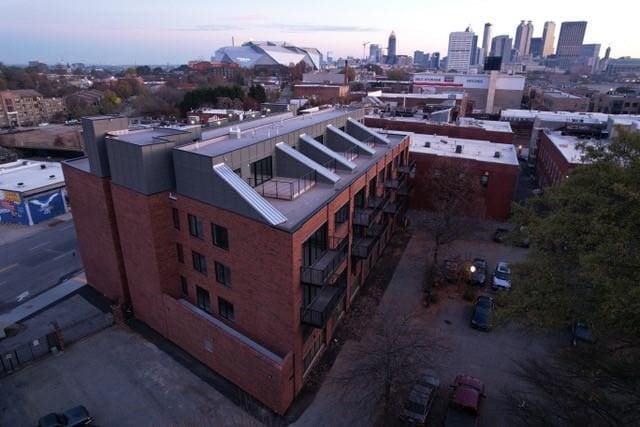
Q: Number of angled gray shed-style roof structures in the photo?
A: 5